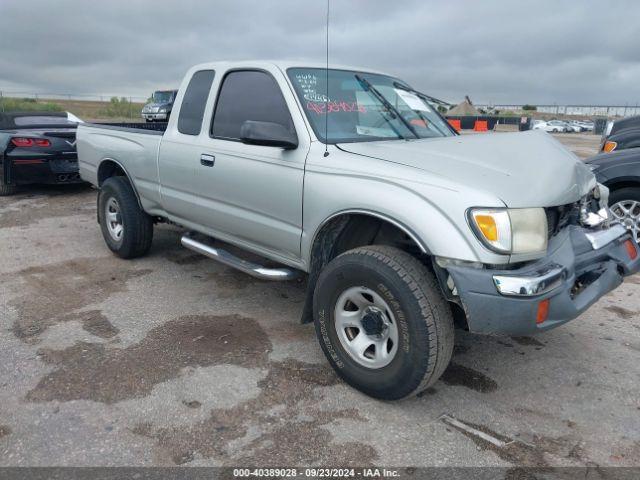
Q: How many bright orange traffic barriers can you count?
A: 2